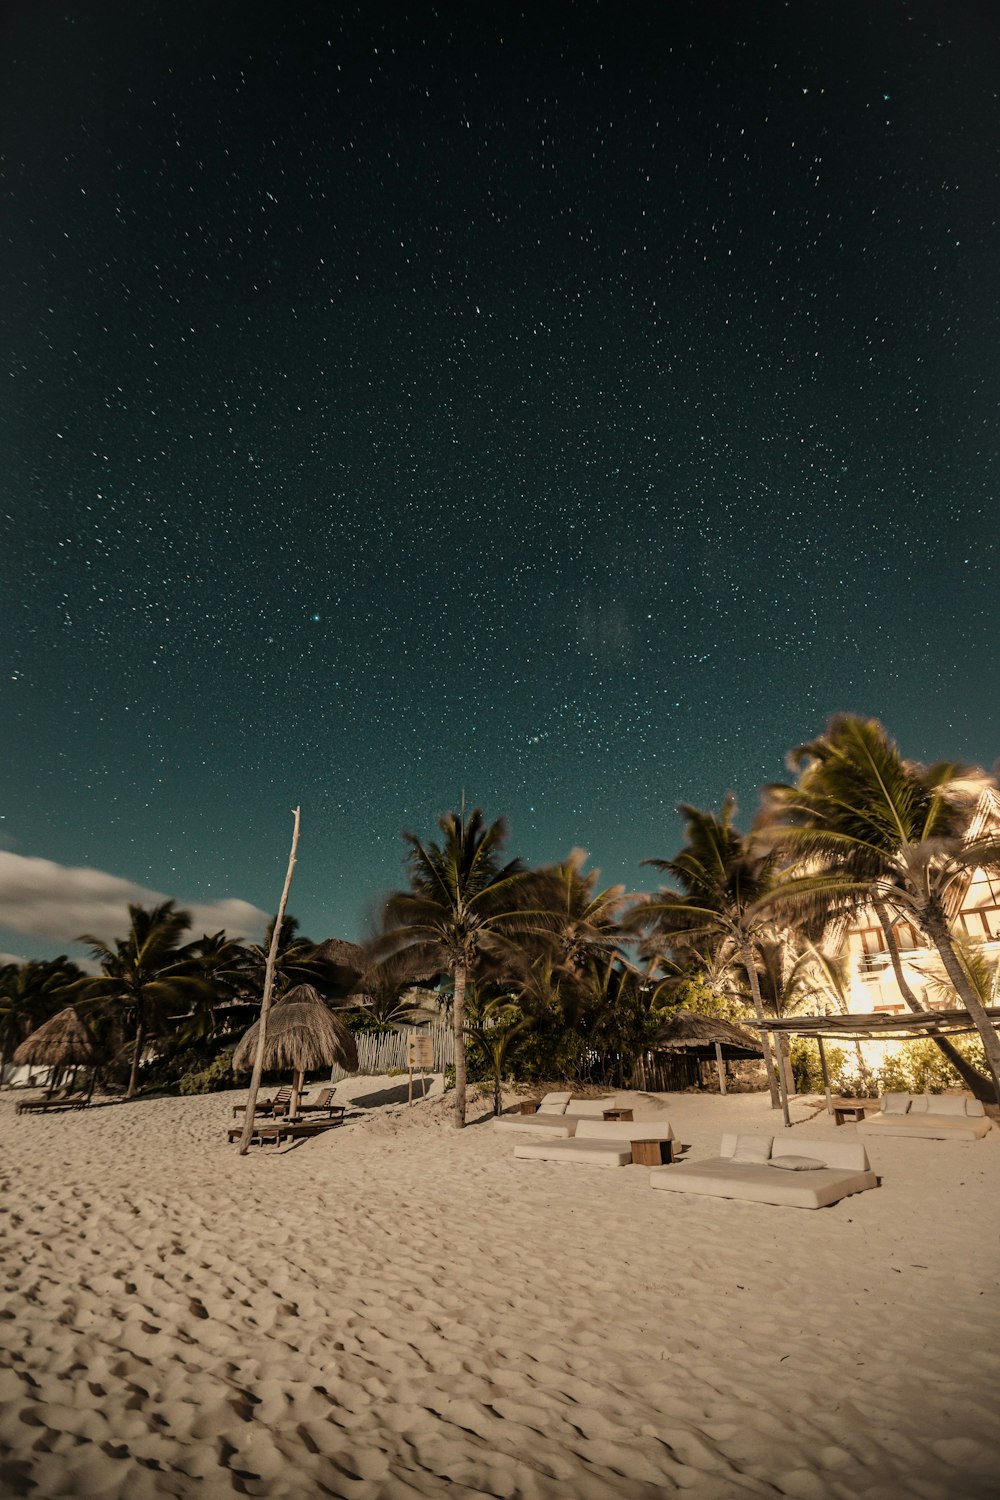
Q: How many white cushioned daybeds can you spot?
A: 4